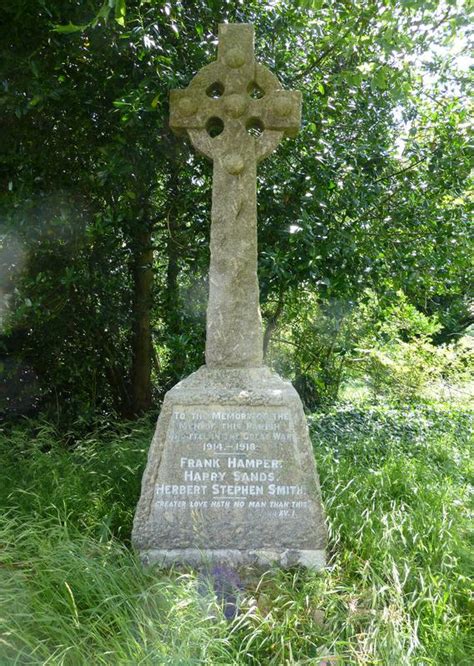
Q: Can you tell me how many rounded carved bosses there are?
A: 5